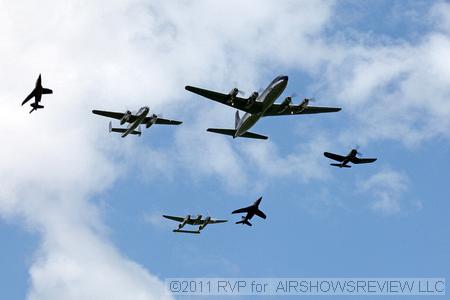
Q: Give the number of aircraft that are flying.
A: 6